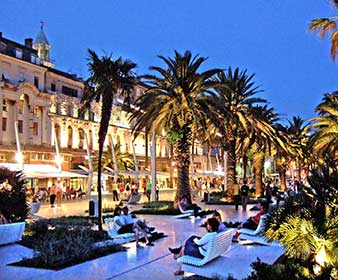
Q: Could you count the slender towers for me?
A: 1